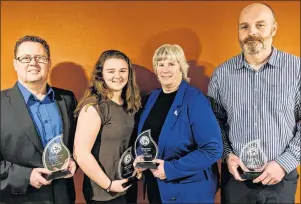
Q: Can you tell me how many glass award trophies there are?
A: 4